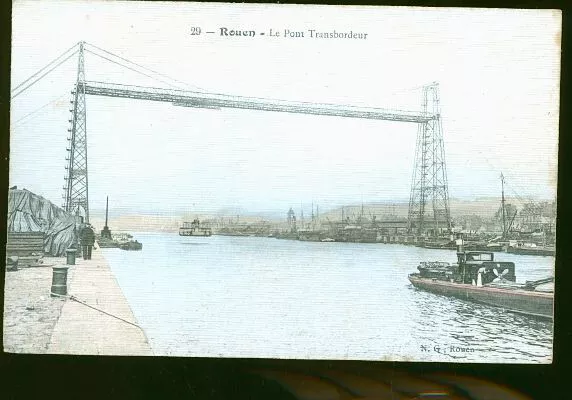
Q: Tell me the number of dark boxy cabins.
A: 1